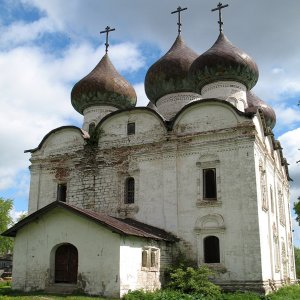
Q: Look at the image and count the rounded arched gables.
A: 3